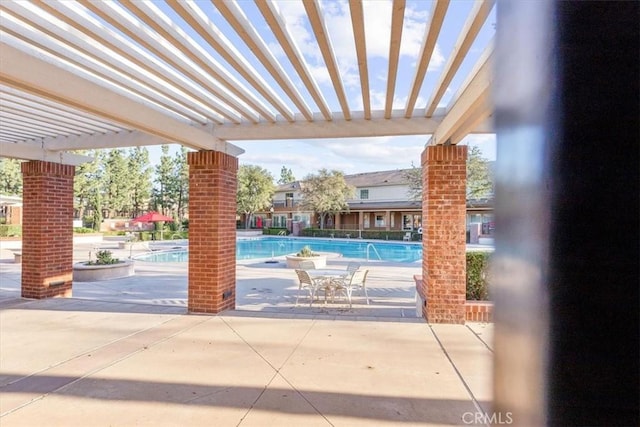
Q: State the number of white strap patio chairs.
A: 4